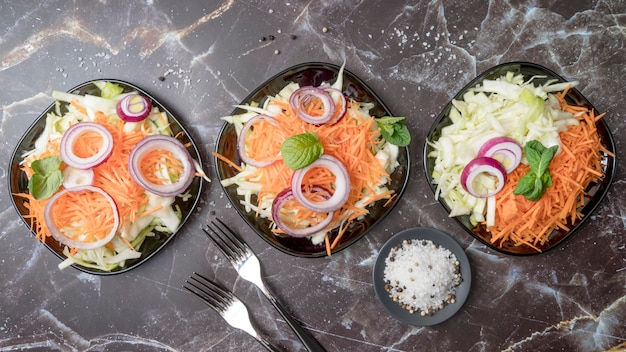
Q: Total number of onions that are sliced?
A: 12